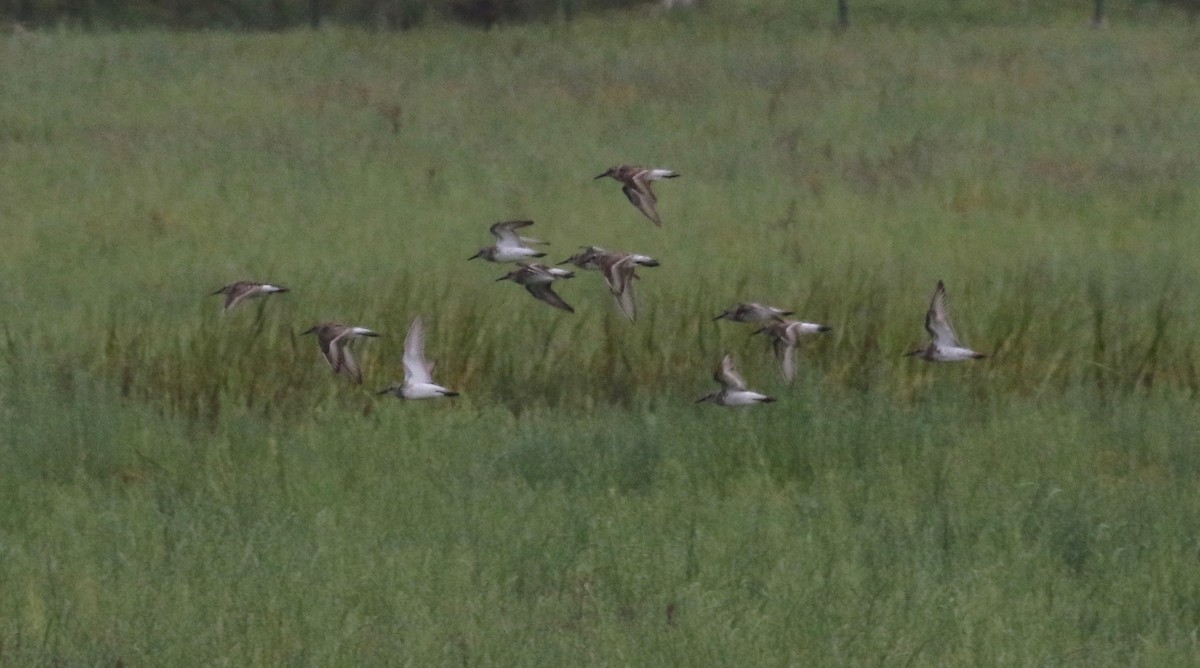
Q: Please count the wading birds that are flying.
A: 12